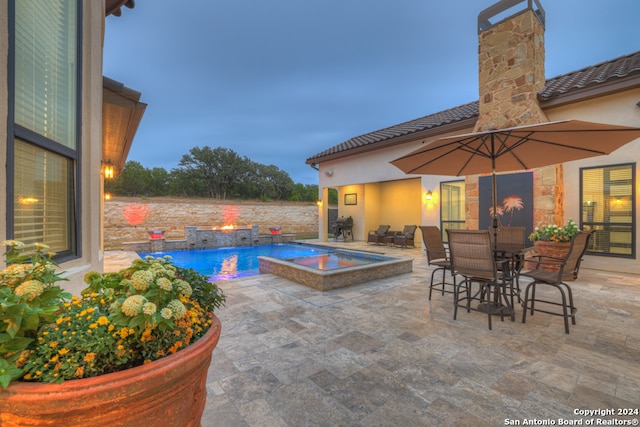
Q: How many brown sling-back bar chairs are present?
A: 4